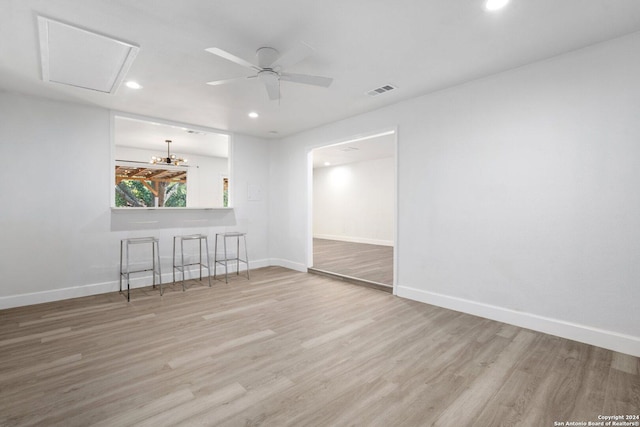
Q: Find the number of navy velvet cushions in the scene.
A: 0